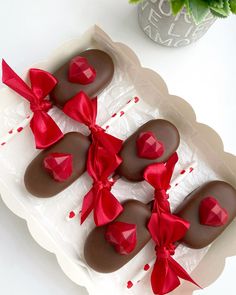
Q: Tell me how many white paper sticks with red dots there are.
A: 5